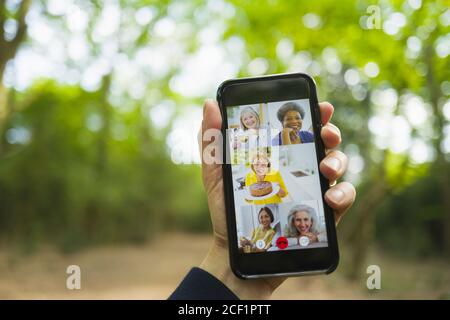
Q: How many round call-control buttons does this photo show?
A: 3